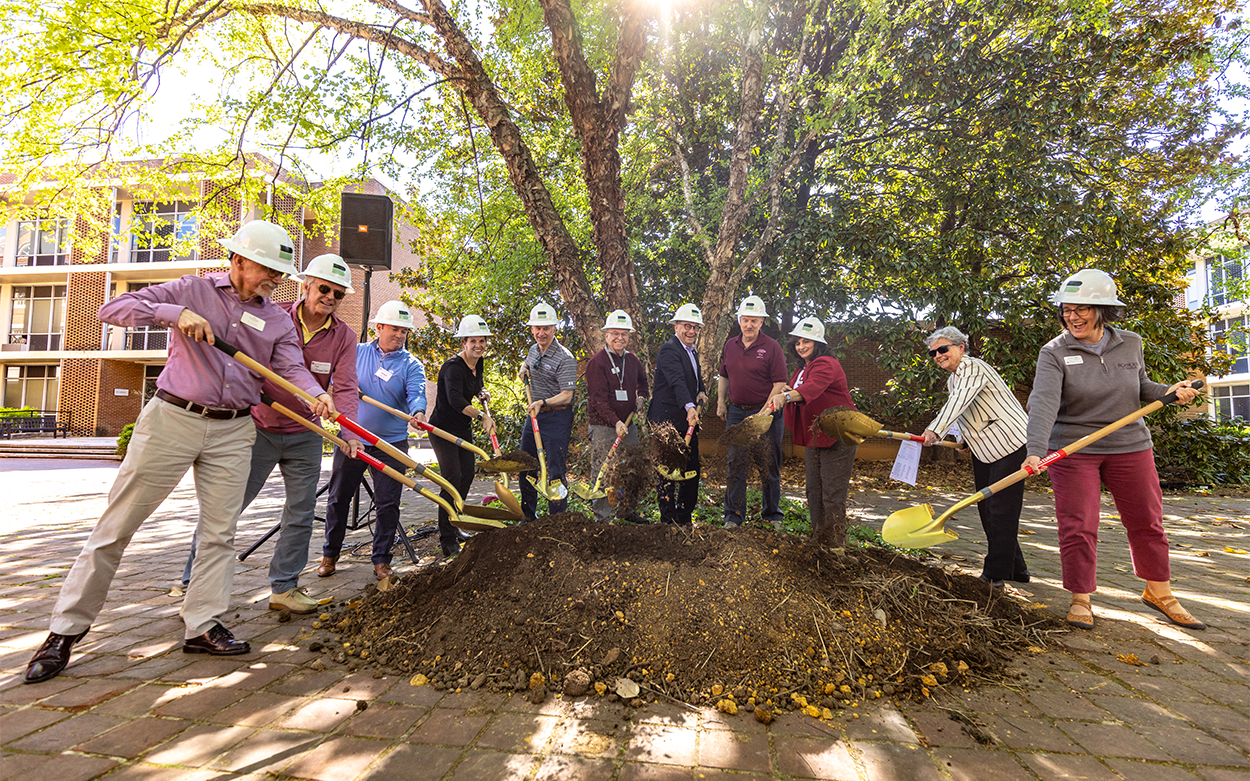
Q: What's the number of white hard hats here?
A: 10